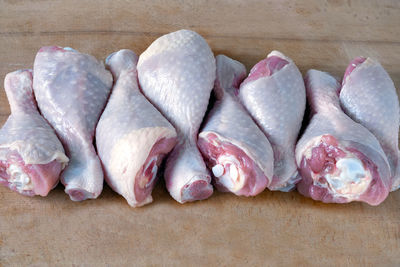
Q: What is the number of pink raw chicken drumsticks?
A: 8